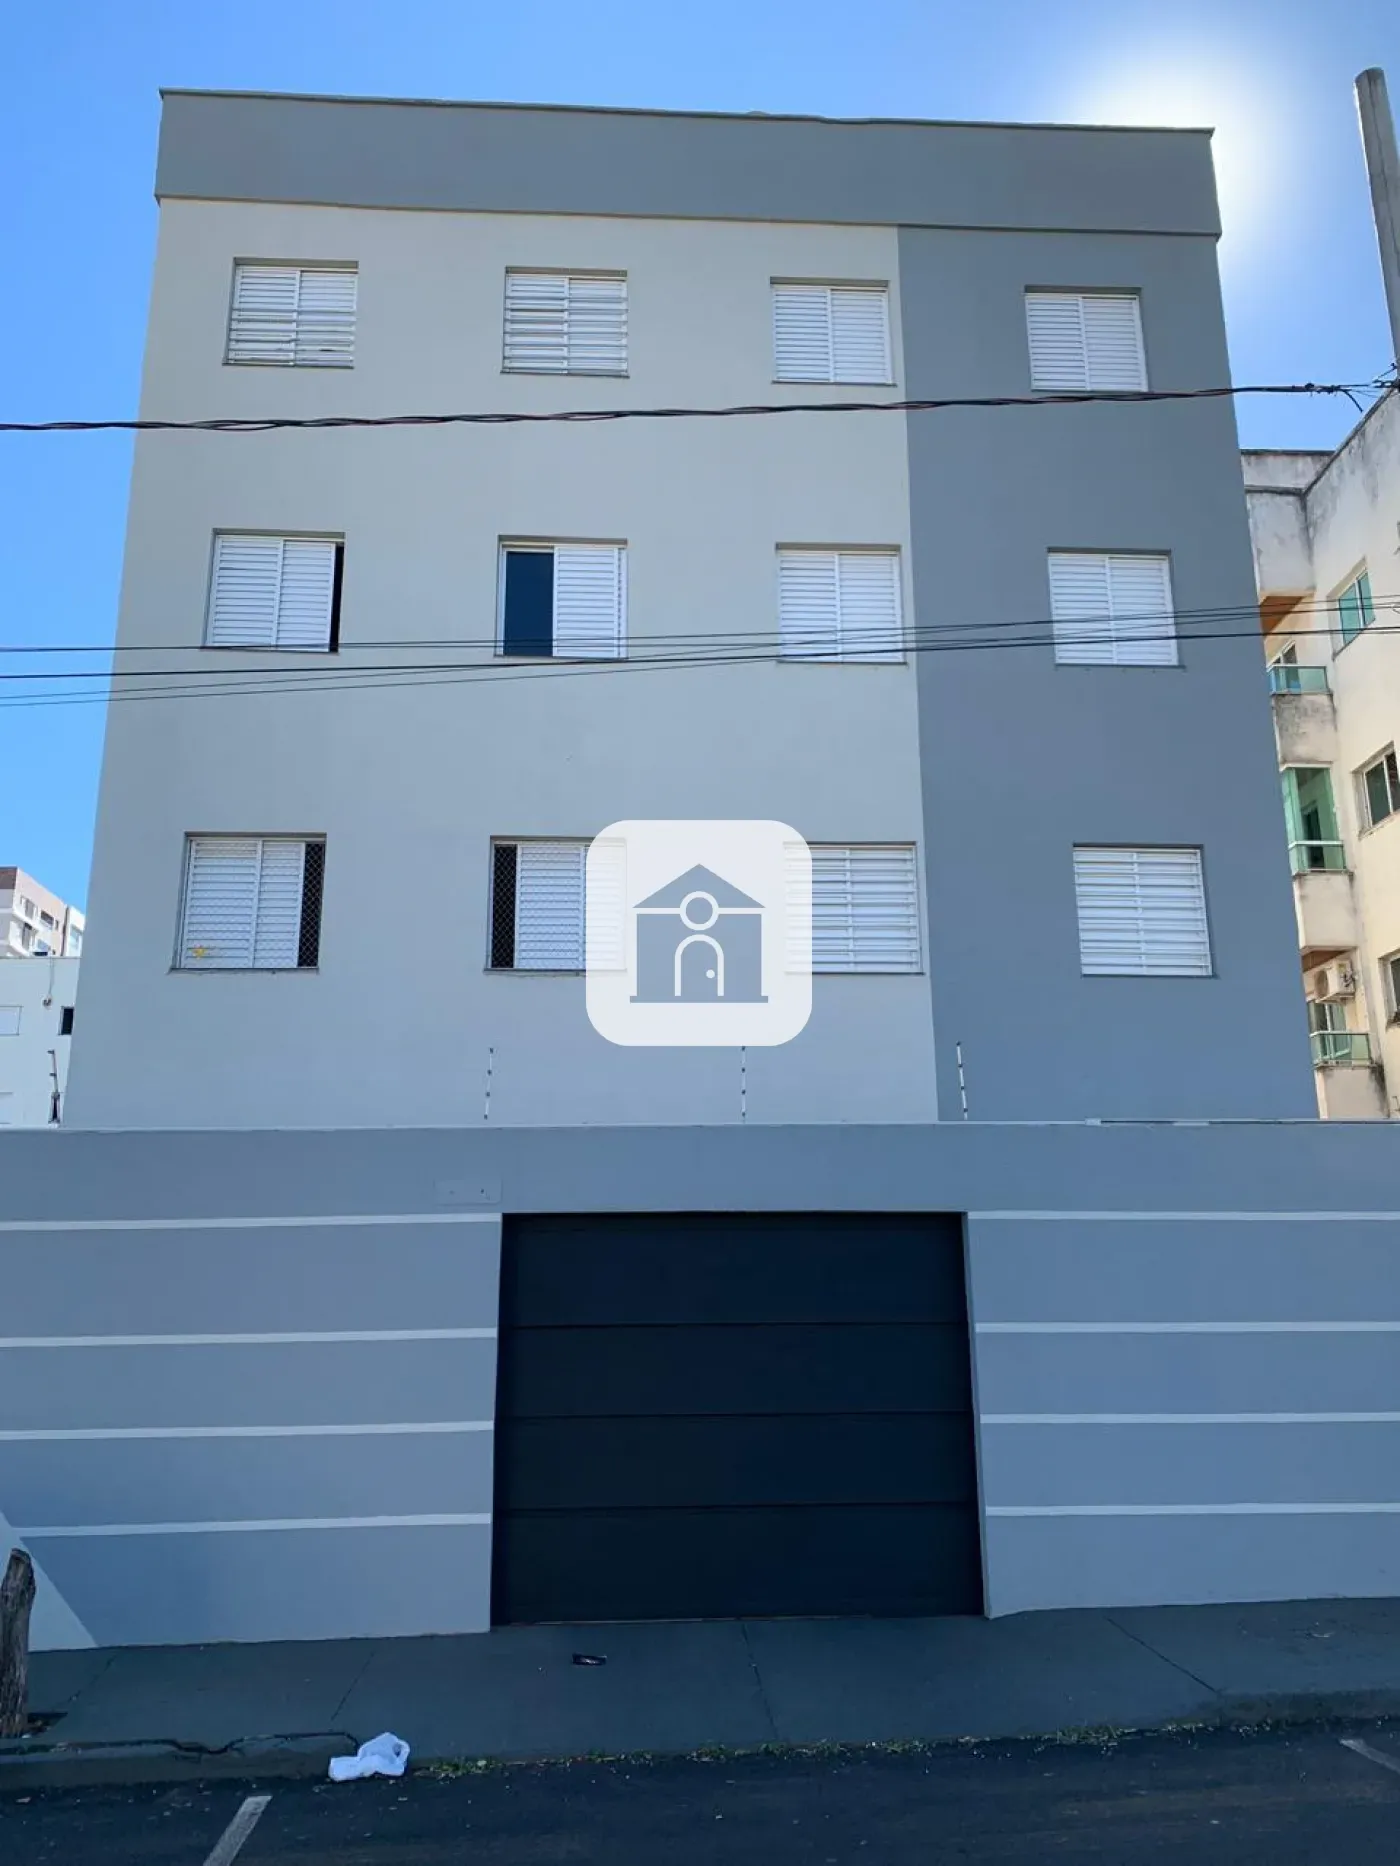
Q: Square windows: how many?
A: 12